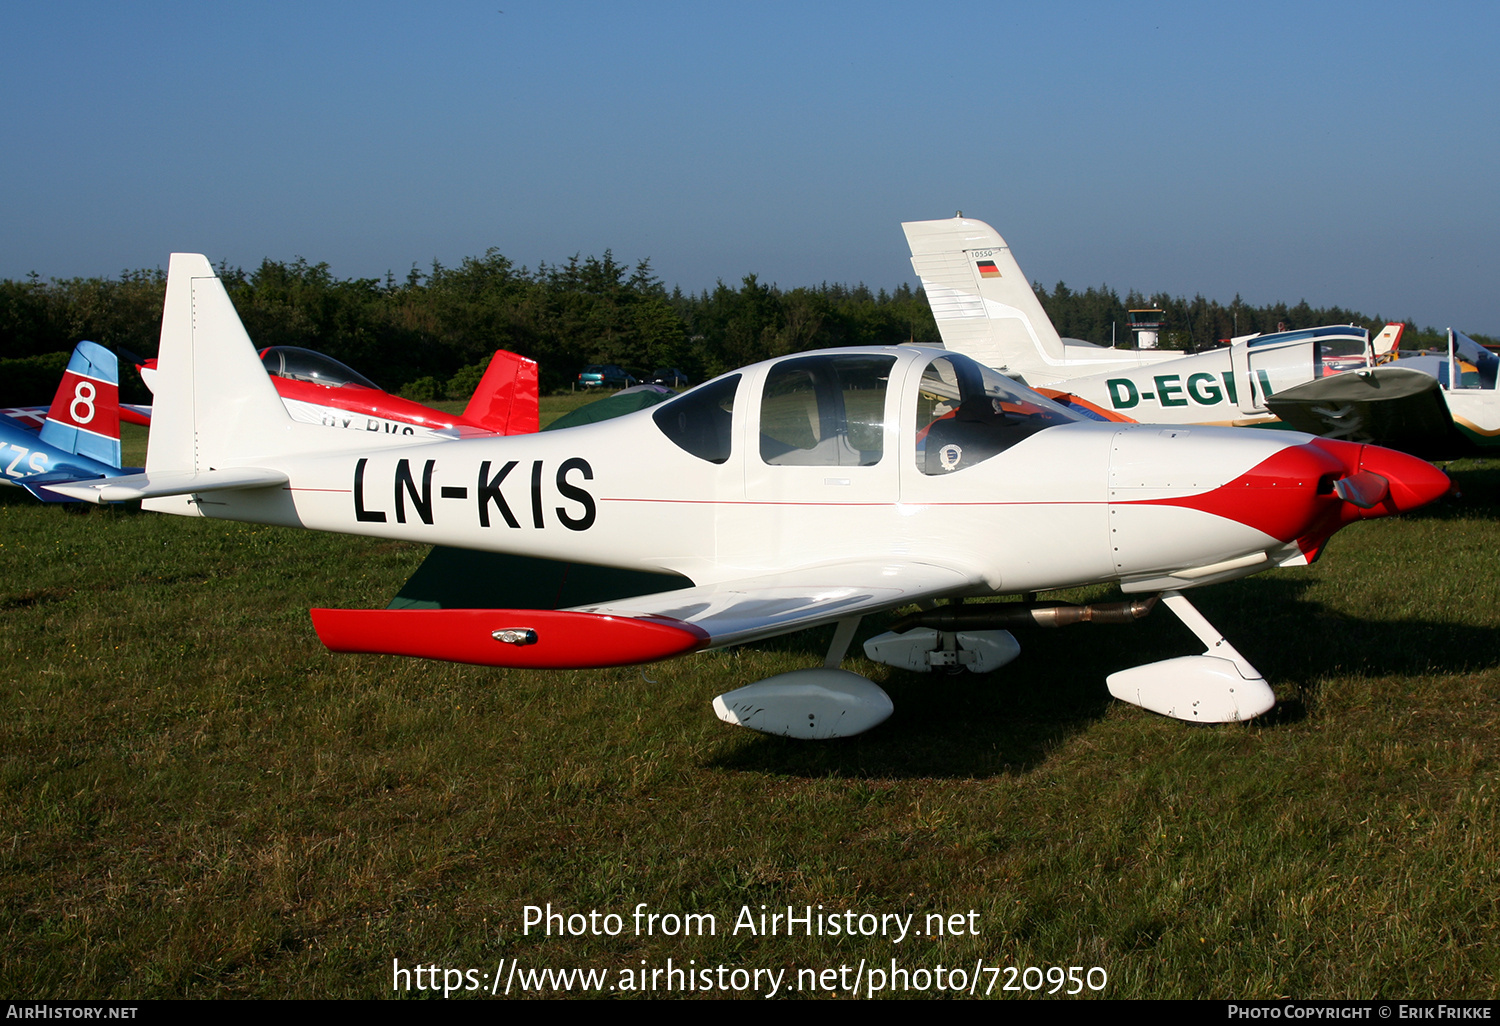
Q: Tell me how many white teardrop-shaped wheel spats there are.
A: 3